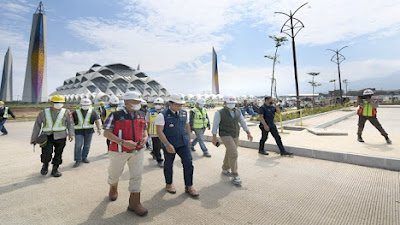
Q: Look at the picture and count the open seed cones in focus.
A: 0